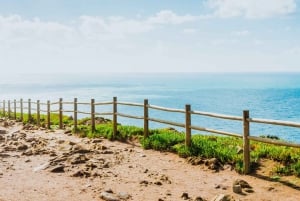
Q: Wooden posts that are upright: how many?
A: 14